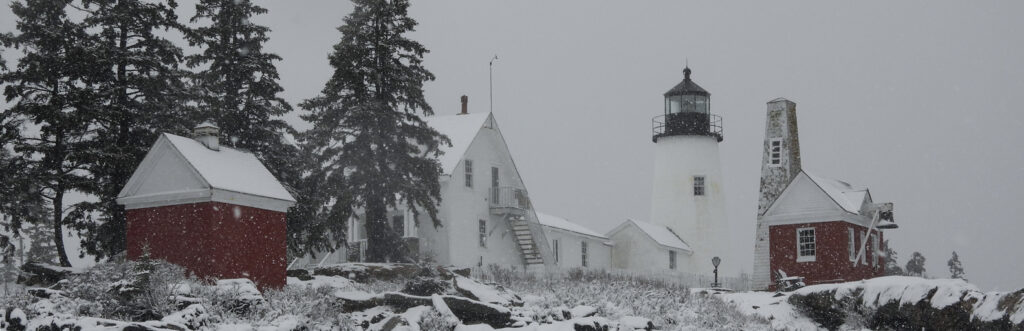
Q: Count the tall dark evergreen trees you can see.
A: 4